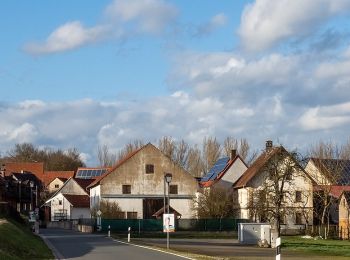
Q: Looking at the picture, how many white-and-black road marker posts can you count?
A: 3